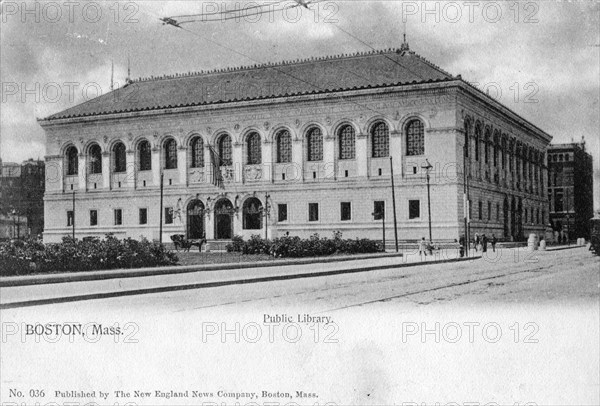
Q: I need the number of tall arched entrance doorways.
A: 3